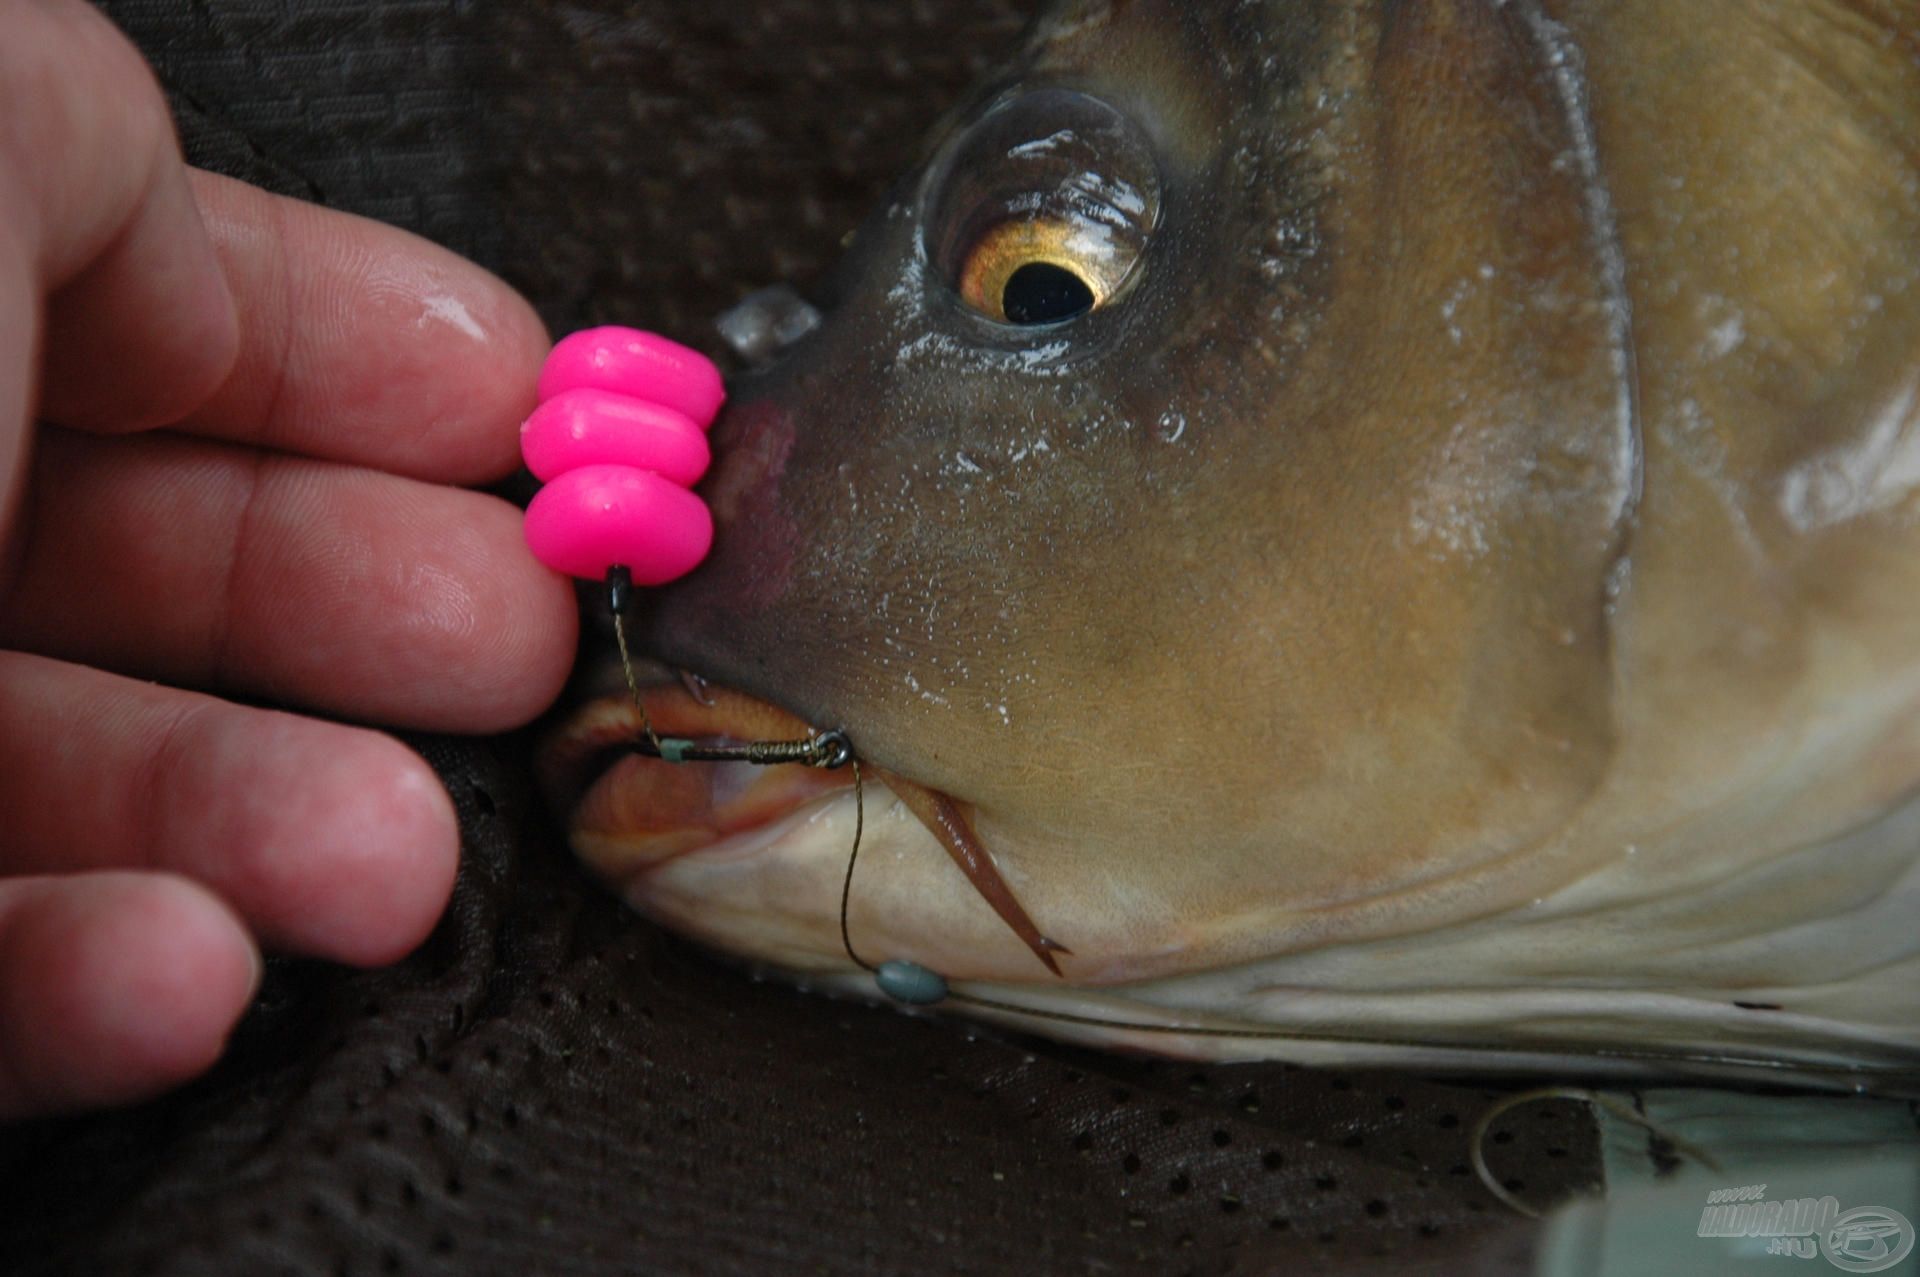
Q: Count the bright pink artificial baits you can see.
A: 3